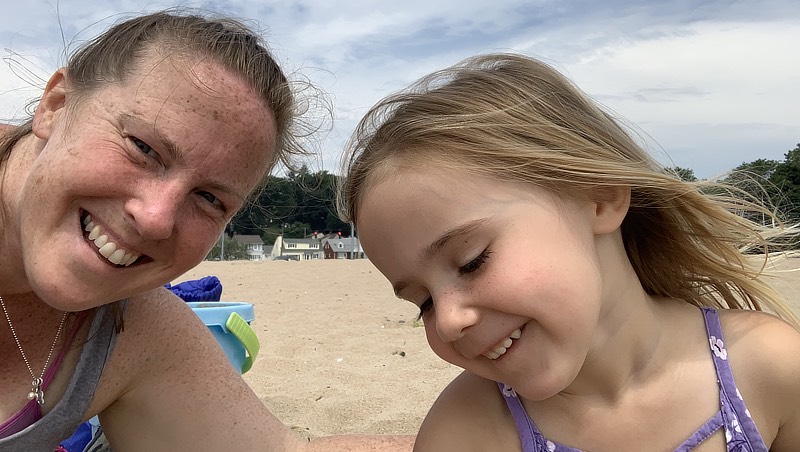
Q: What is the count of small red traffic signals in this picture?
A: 2